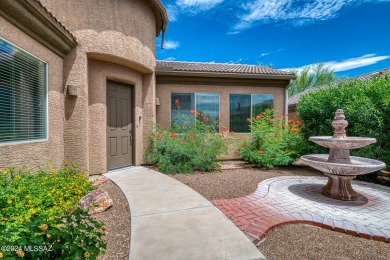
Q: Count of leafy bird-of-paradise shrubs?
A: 2